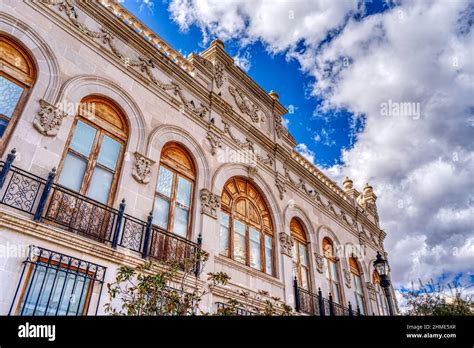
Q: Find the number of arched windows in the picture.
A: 8